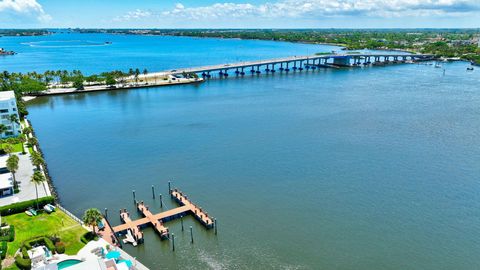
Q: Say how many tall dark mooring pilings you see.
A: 9